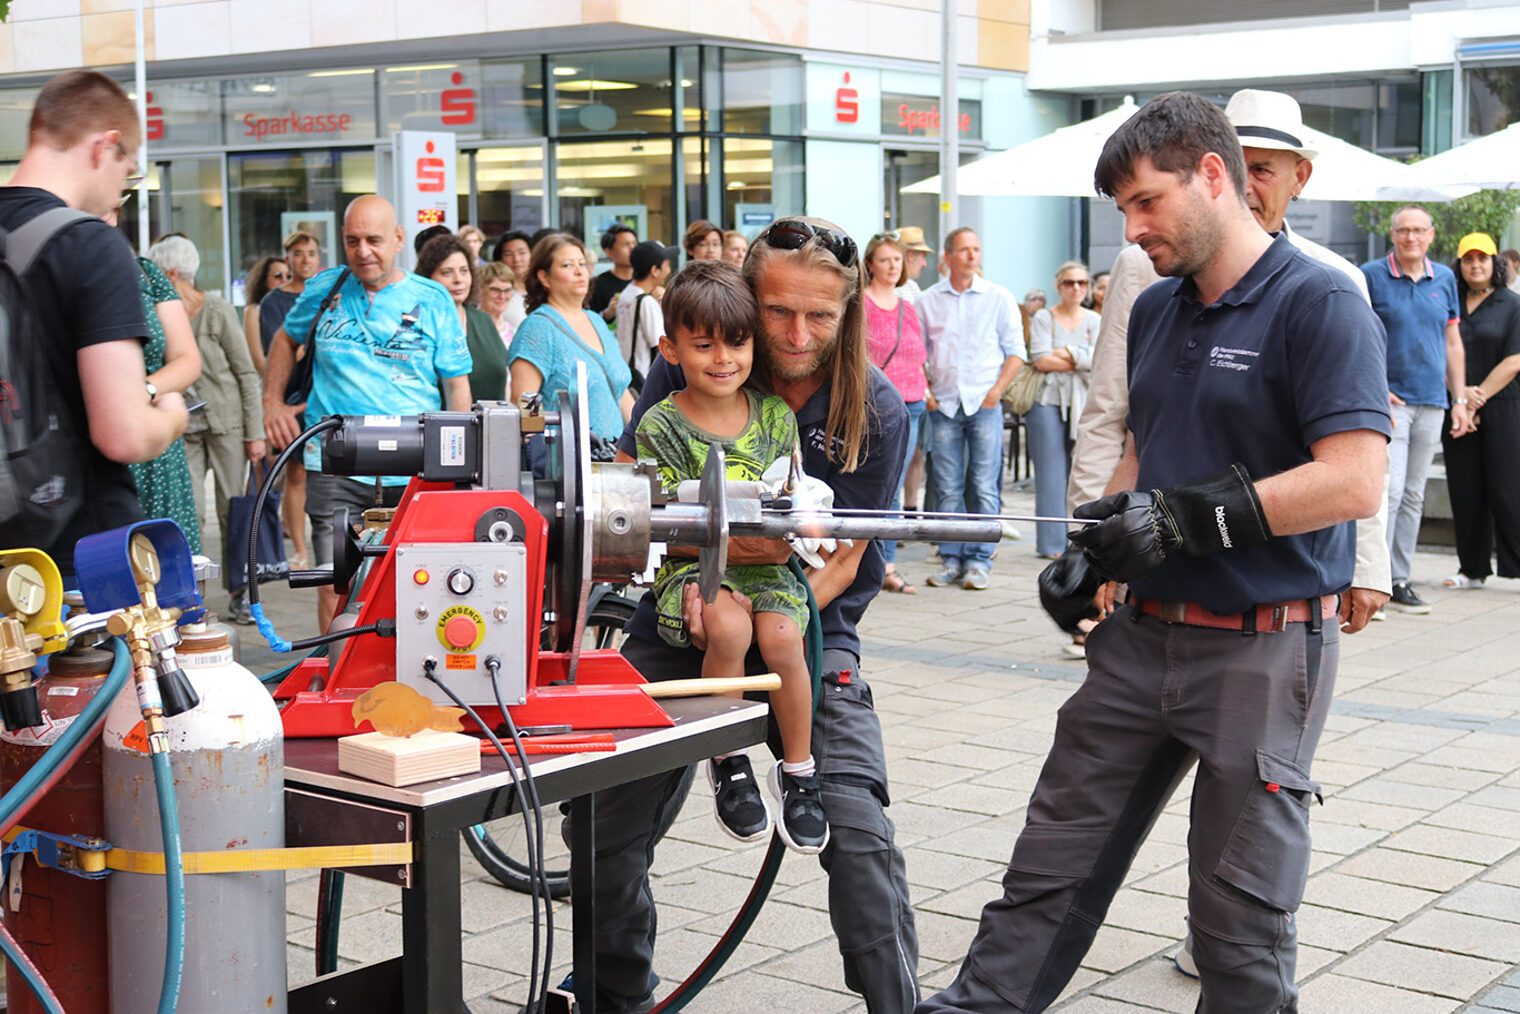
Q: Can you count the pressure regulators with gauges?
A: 2